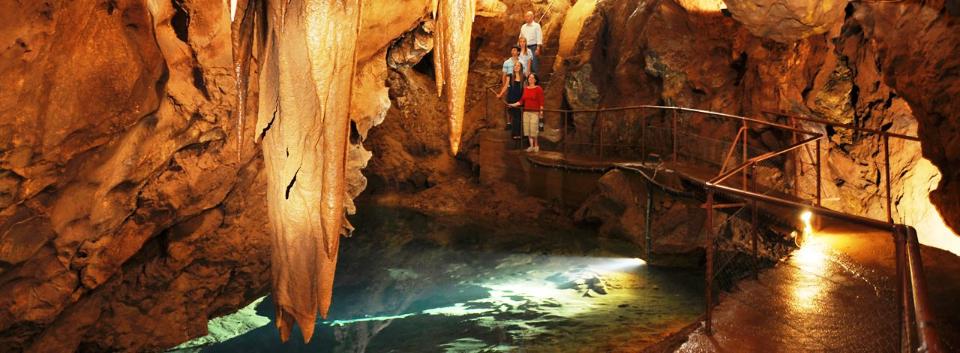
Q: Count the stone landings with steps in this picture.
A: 1